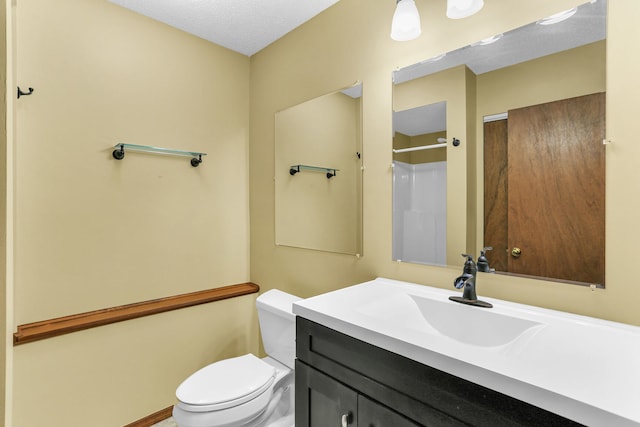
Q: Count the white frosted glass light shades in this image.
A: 2